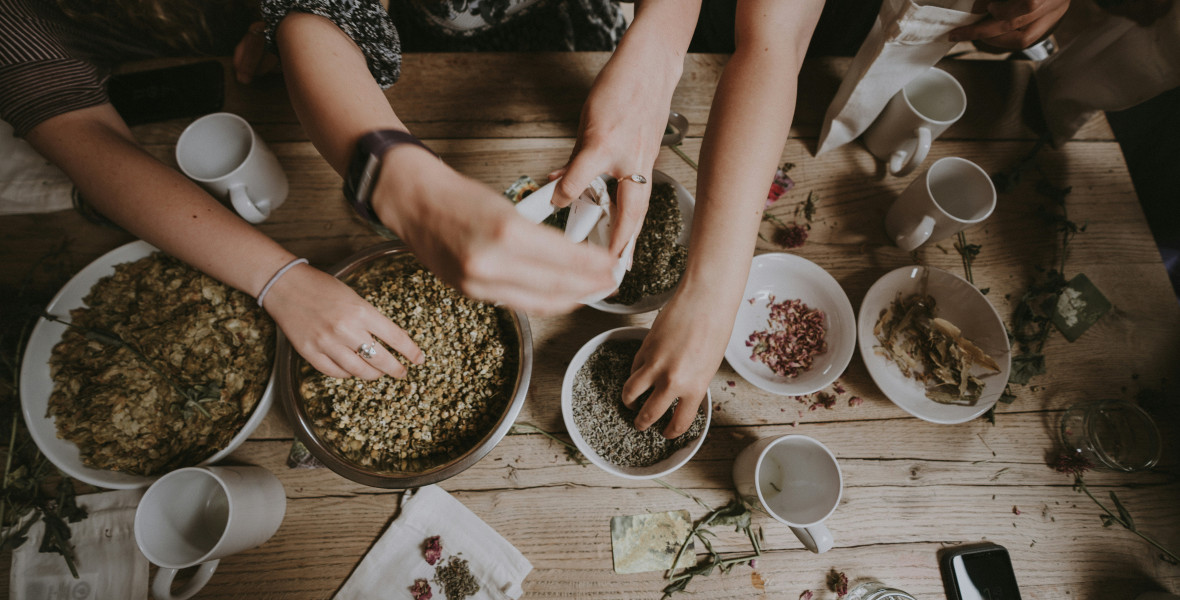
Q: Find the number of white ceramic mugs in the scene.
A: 5